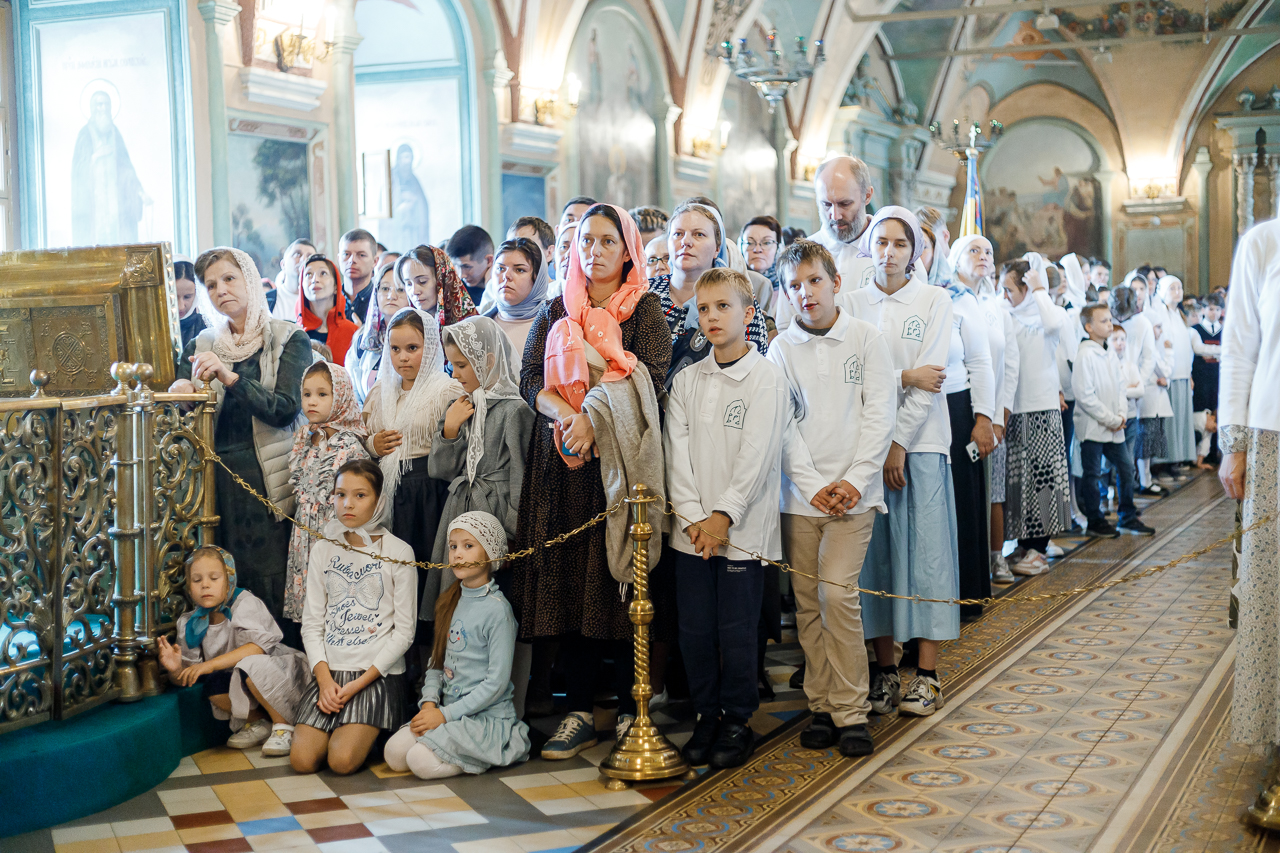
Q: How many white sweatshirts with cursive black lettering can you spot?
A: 1